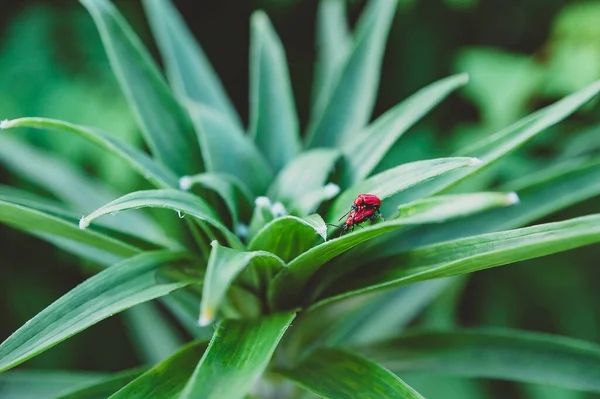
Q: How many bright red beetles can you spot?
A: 2